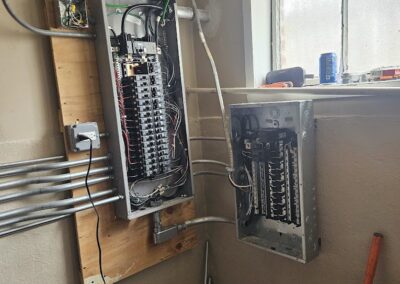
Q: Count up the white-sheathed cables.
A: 1